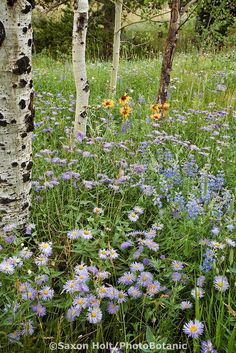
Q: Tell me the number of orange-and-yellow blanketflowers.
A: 6